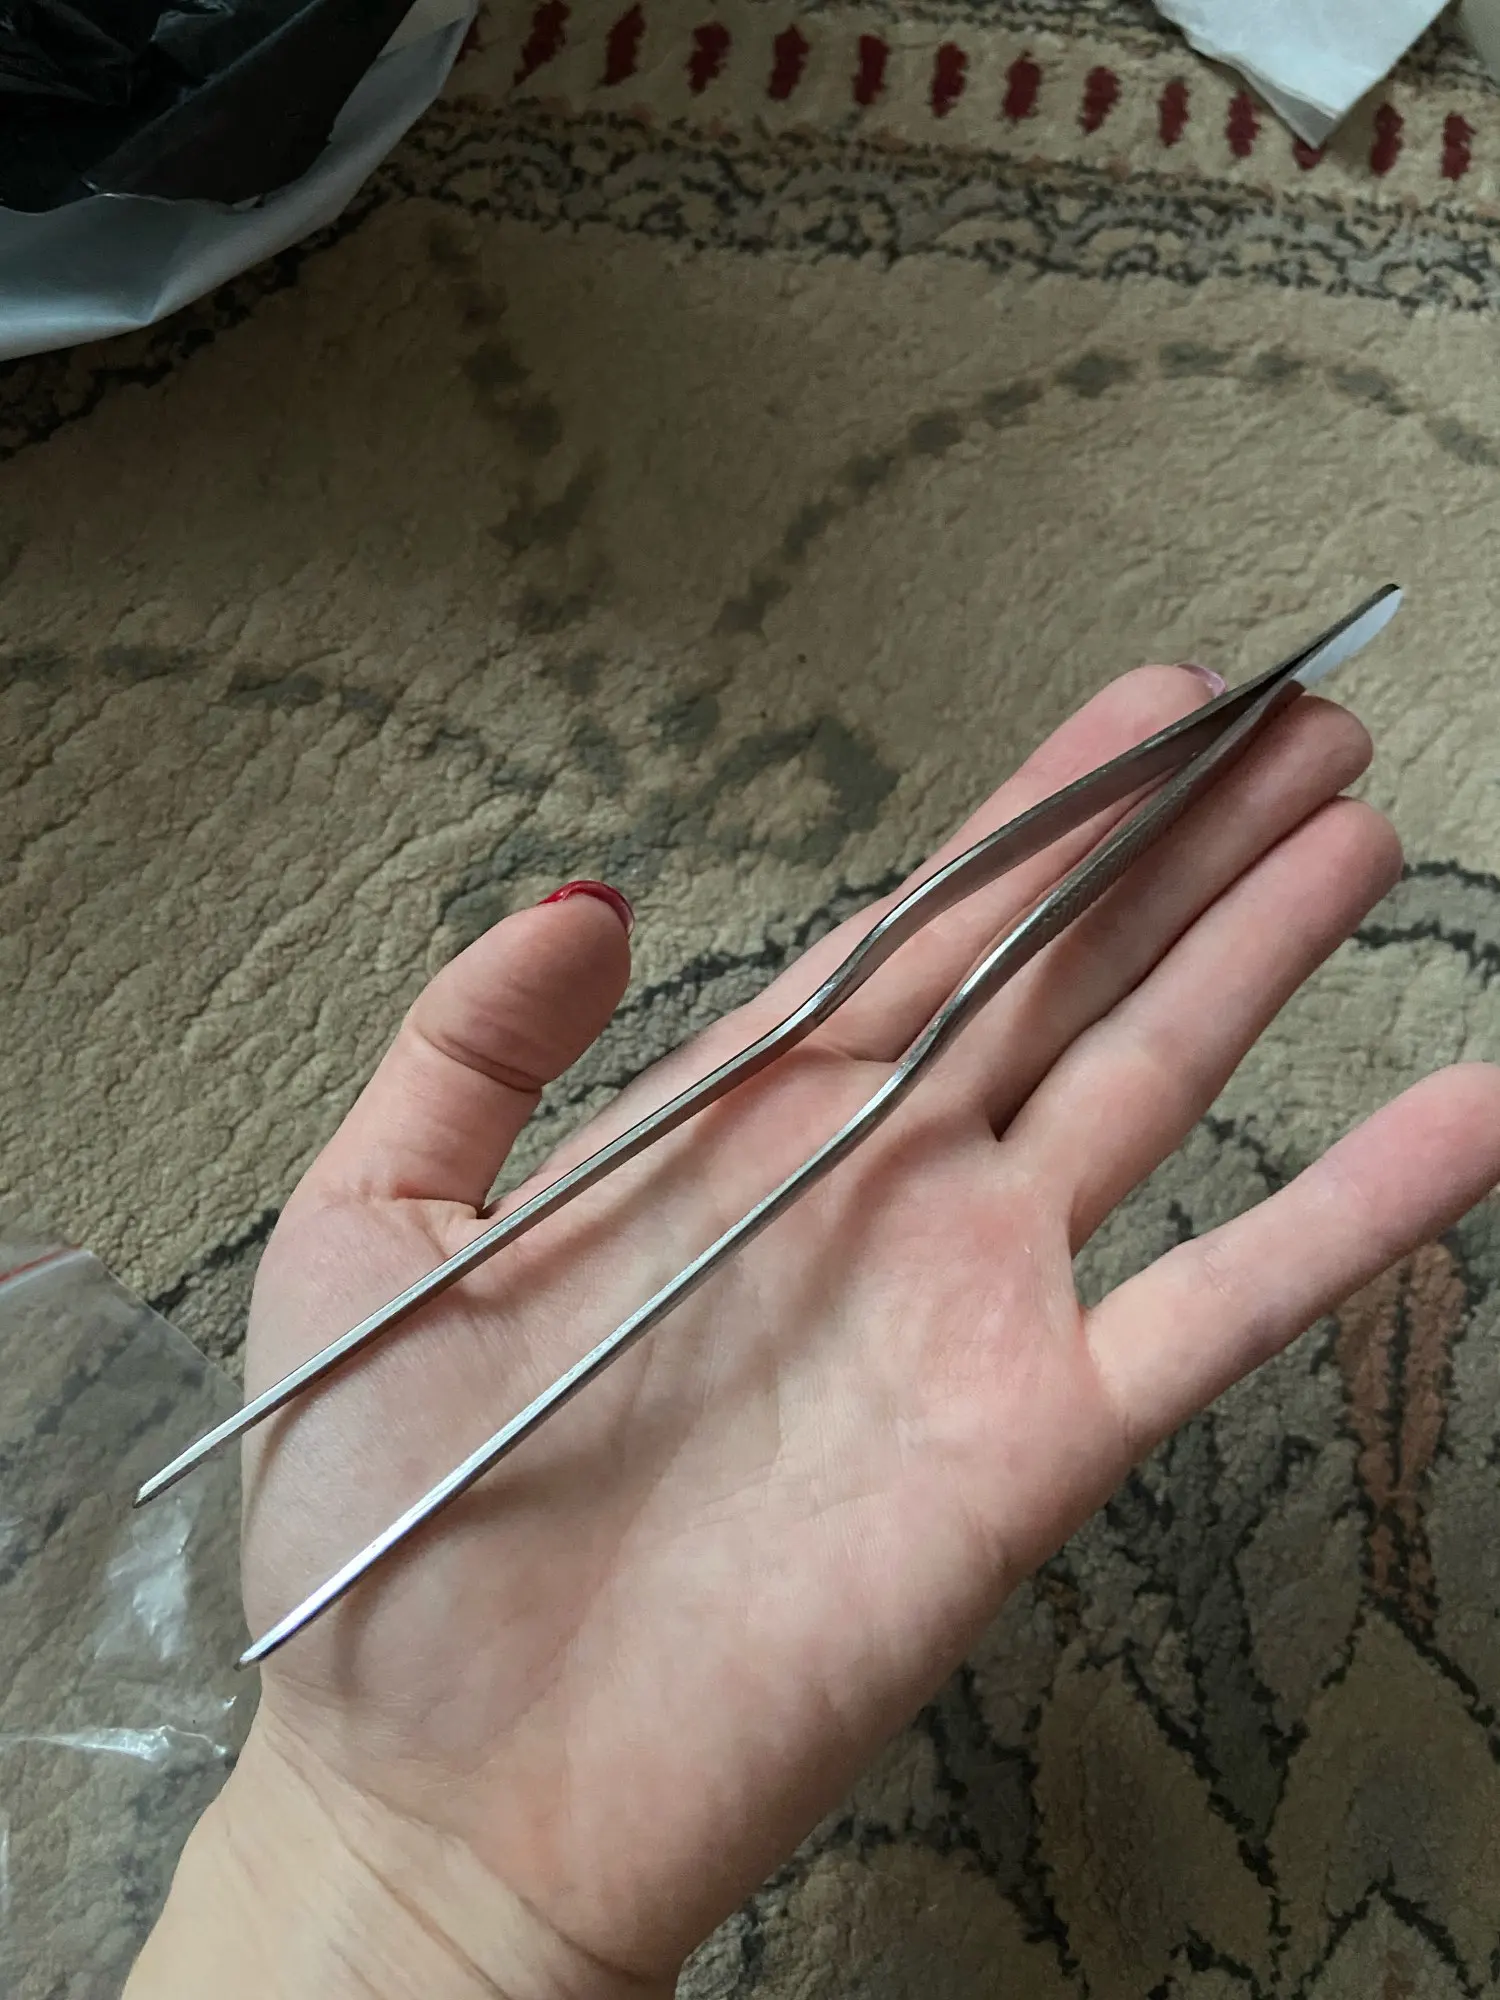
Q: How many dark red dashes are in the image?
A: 14